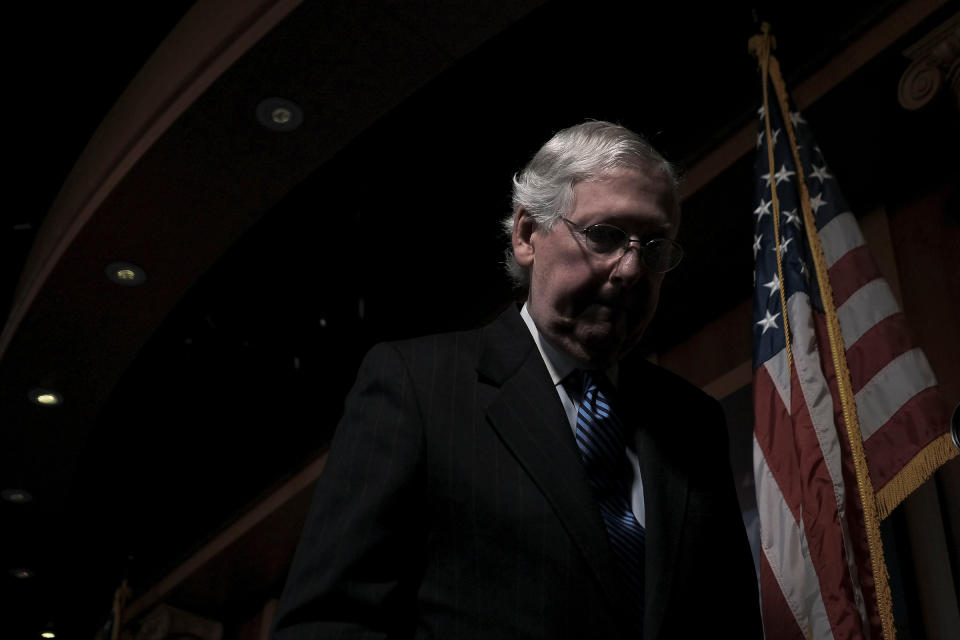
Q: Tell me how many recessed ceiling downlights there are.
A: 6